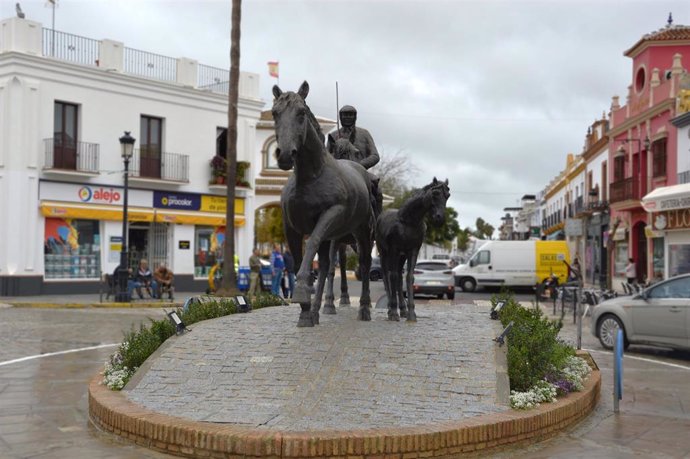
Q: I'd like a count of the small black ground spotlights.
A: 4